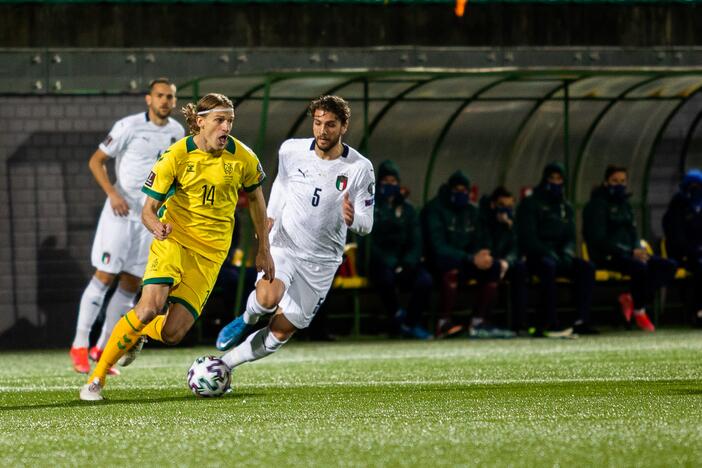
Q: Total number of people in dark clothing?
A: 6